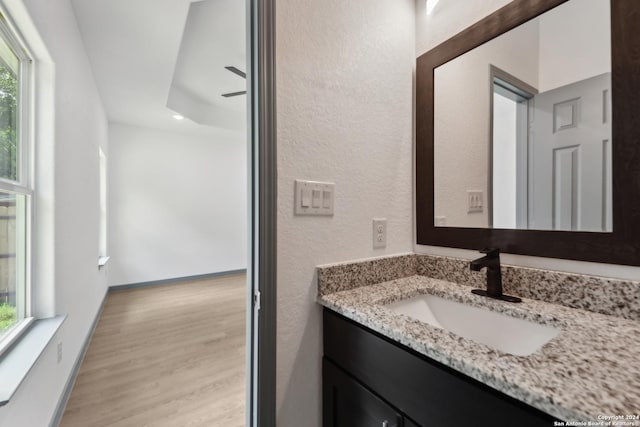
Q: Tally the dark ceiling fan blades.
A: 2